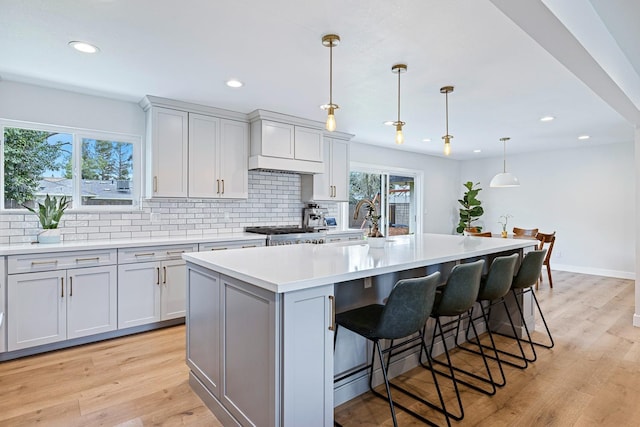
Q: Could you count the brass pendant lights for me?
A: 3